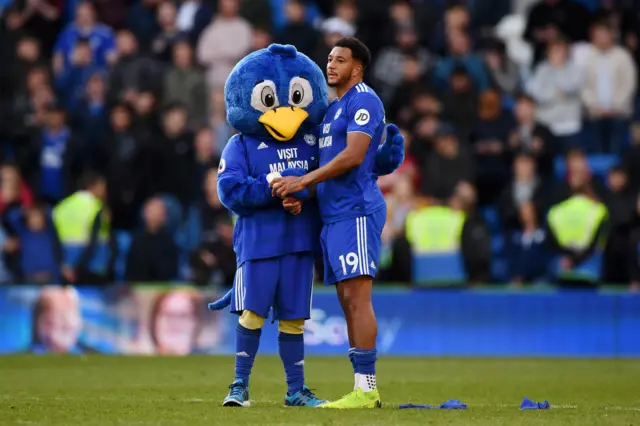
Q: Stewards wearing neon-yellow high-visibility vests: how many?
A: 3